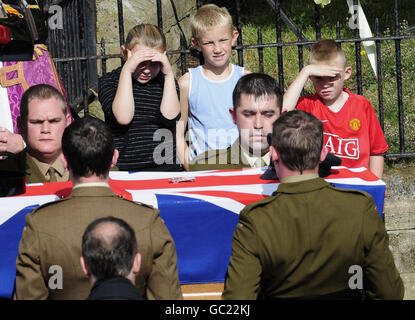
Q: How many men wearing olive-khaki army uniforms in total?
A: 4